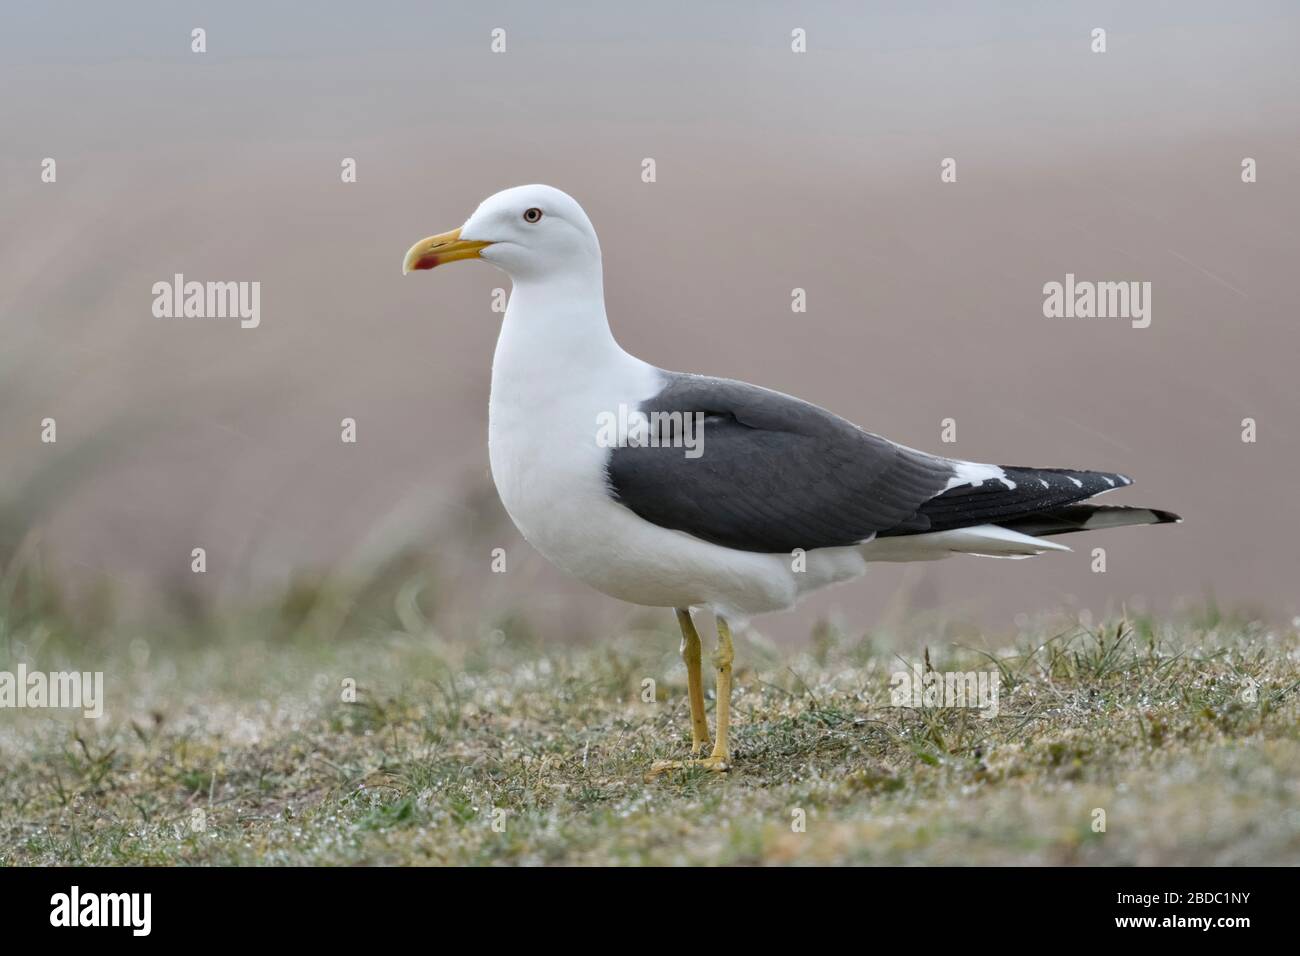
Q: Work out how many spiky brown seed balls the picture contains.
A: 0